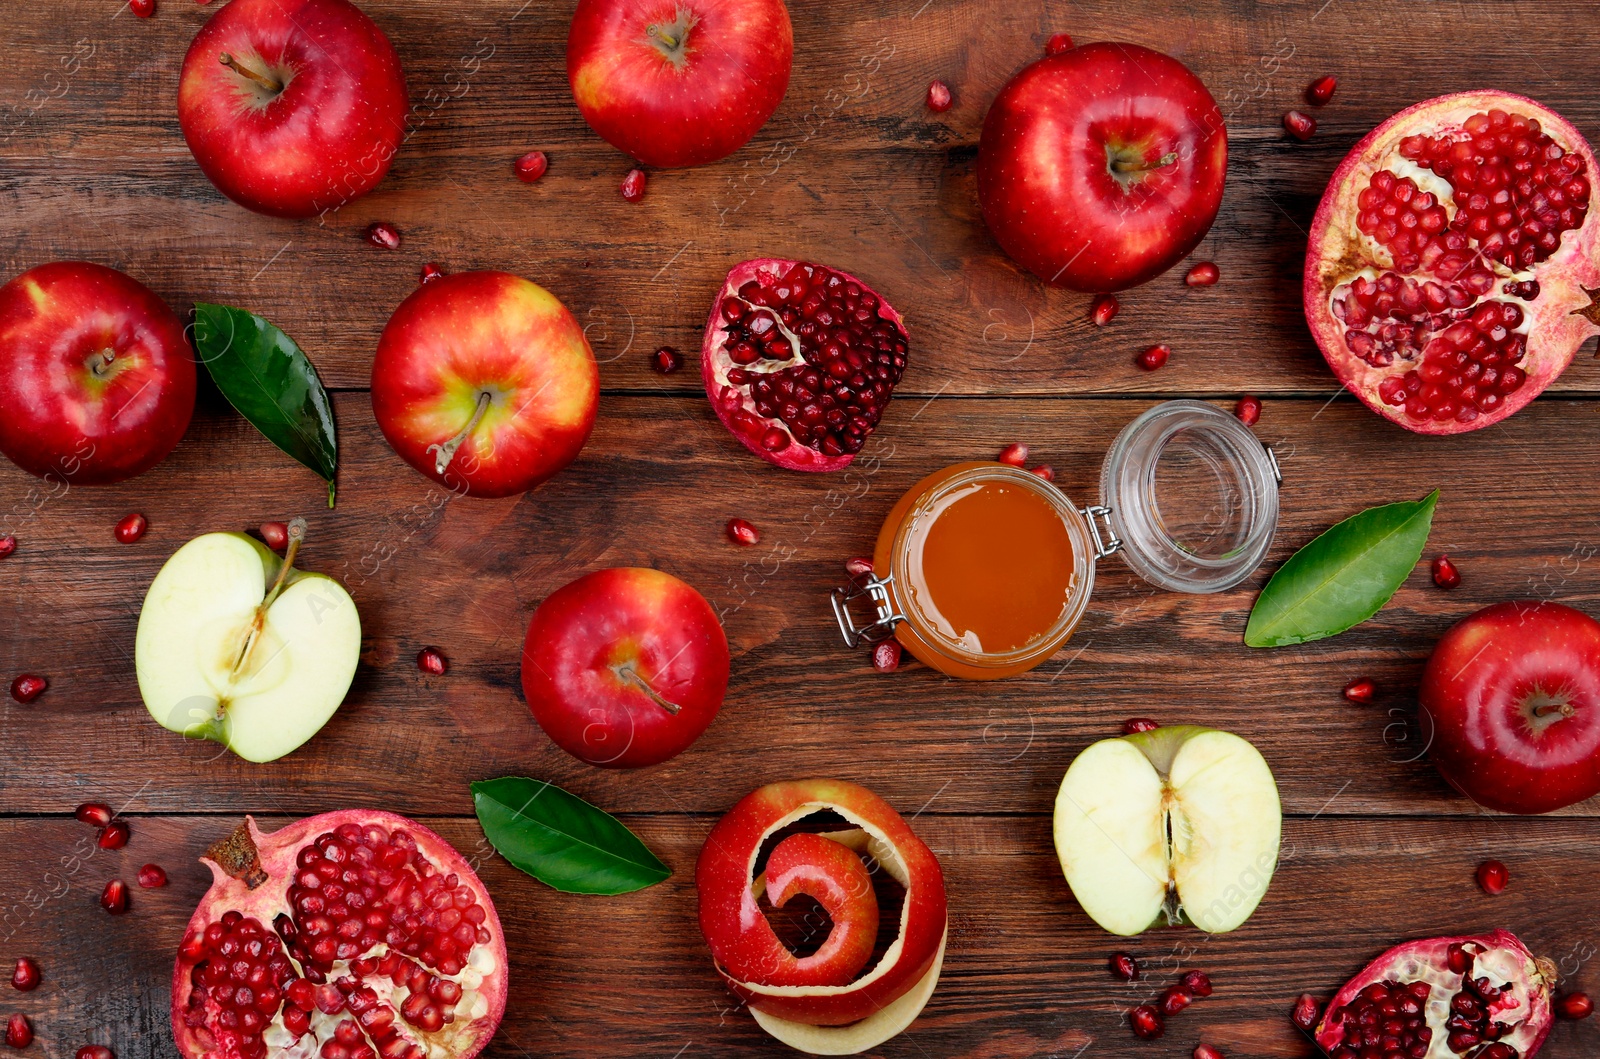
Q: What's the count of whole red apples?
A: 7